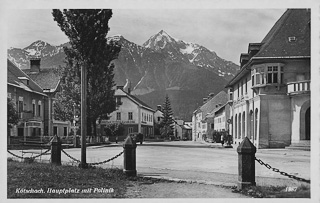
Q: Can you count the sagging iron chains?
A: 3